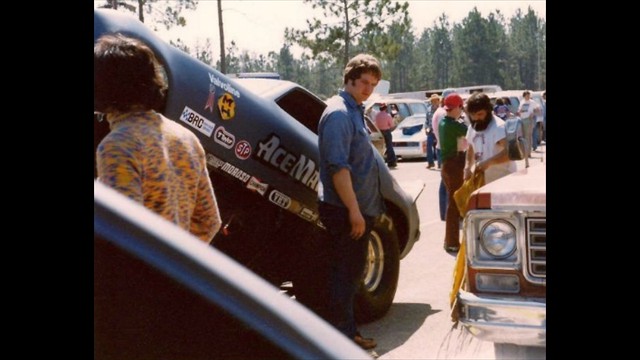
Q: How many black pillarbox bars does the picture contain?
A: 2